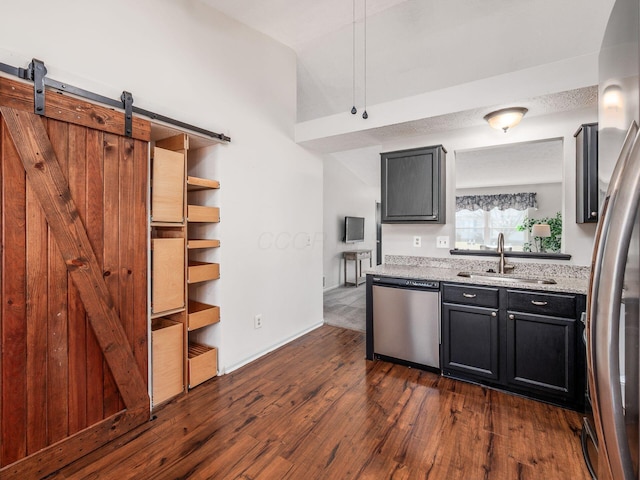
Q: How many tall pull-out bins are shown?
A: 3